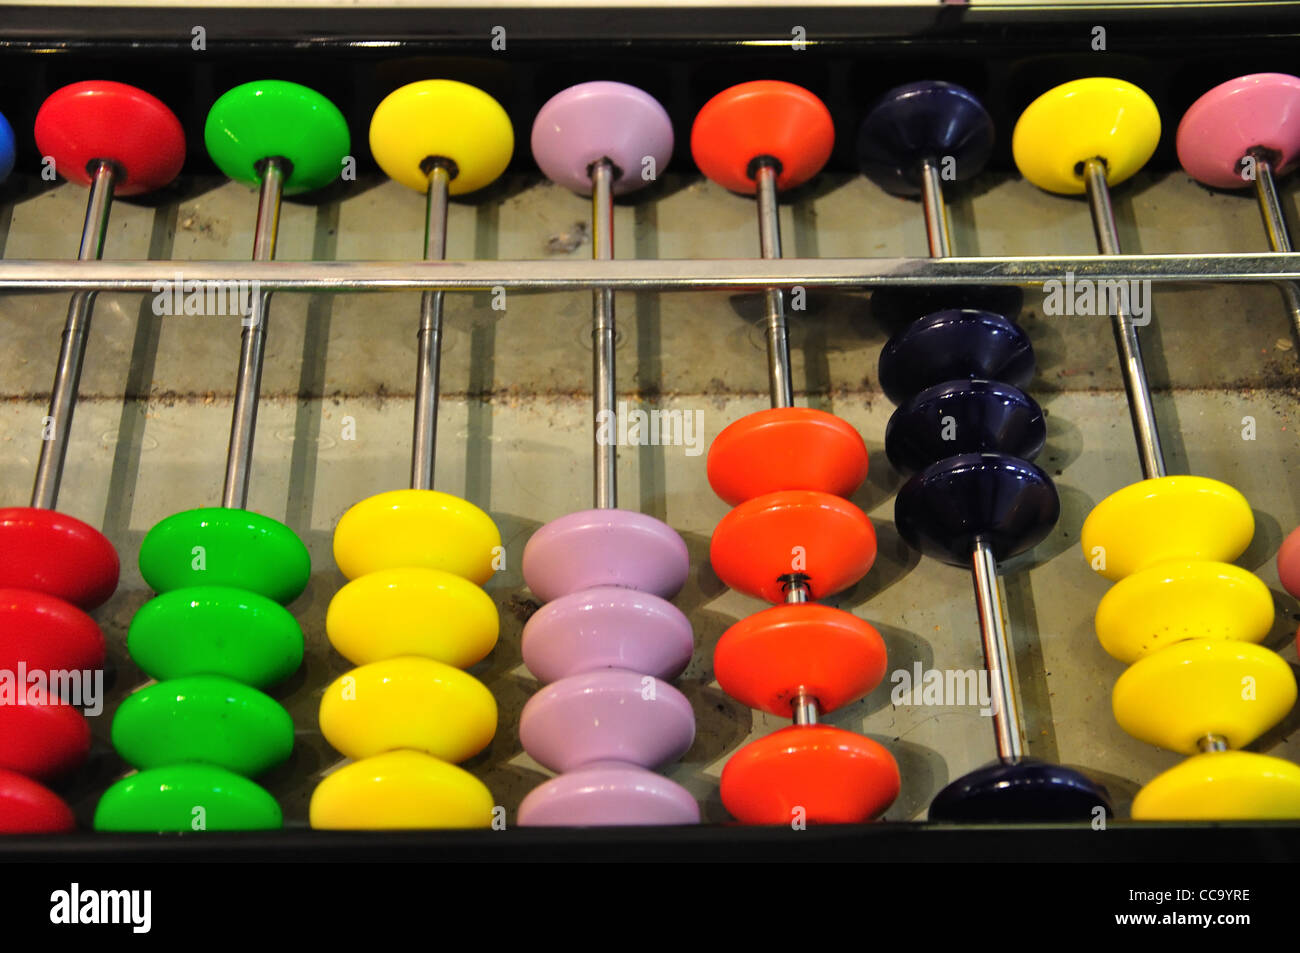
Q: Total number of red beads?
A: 5